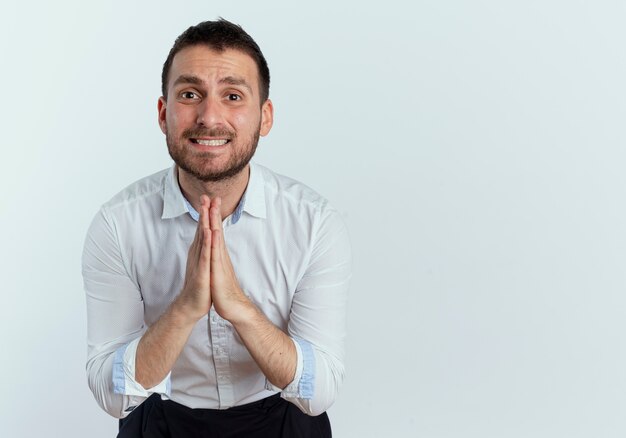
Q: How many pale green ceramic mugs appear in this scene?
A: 0